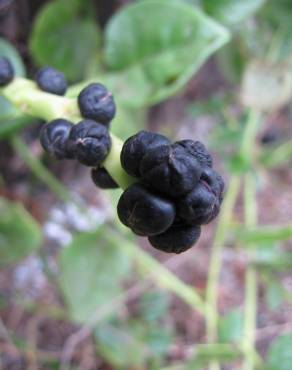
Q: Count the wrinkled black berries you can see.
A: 12